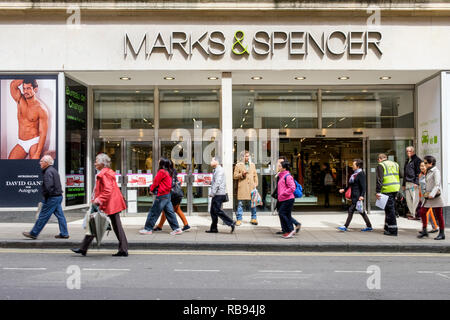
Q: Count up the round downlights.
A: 7